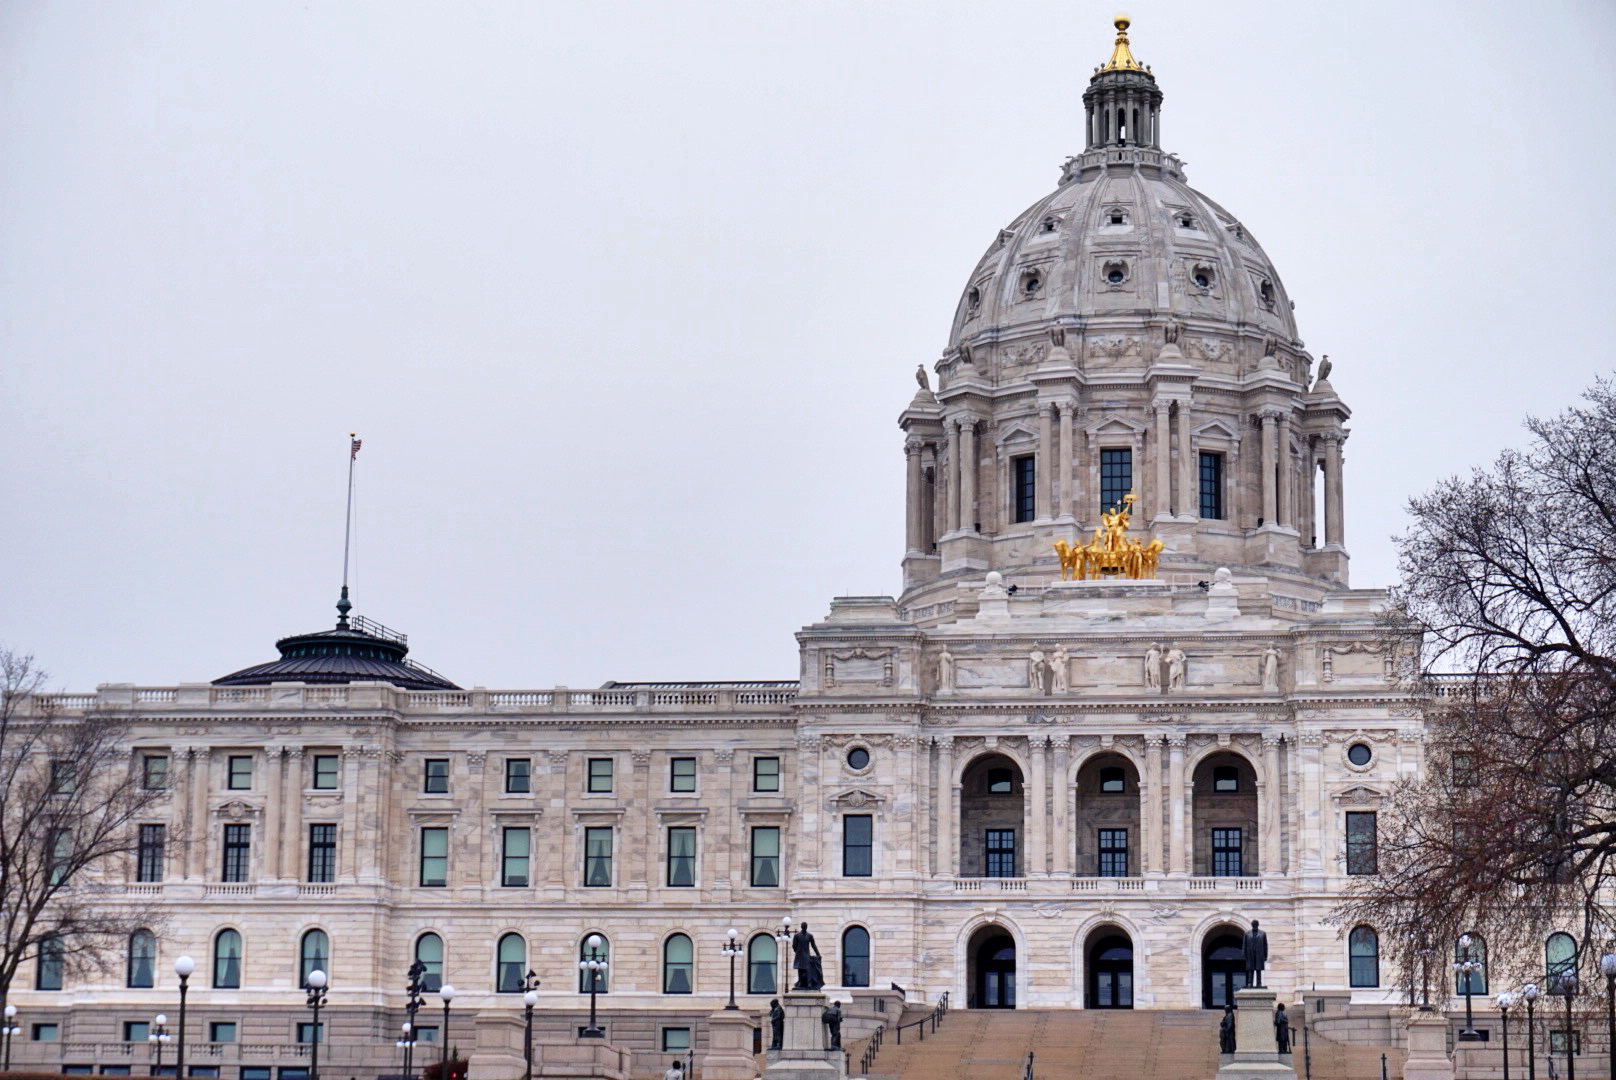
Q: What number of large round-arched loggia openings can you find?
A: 3